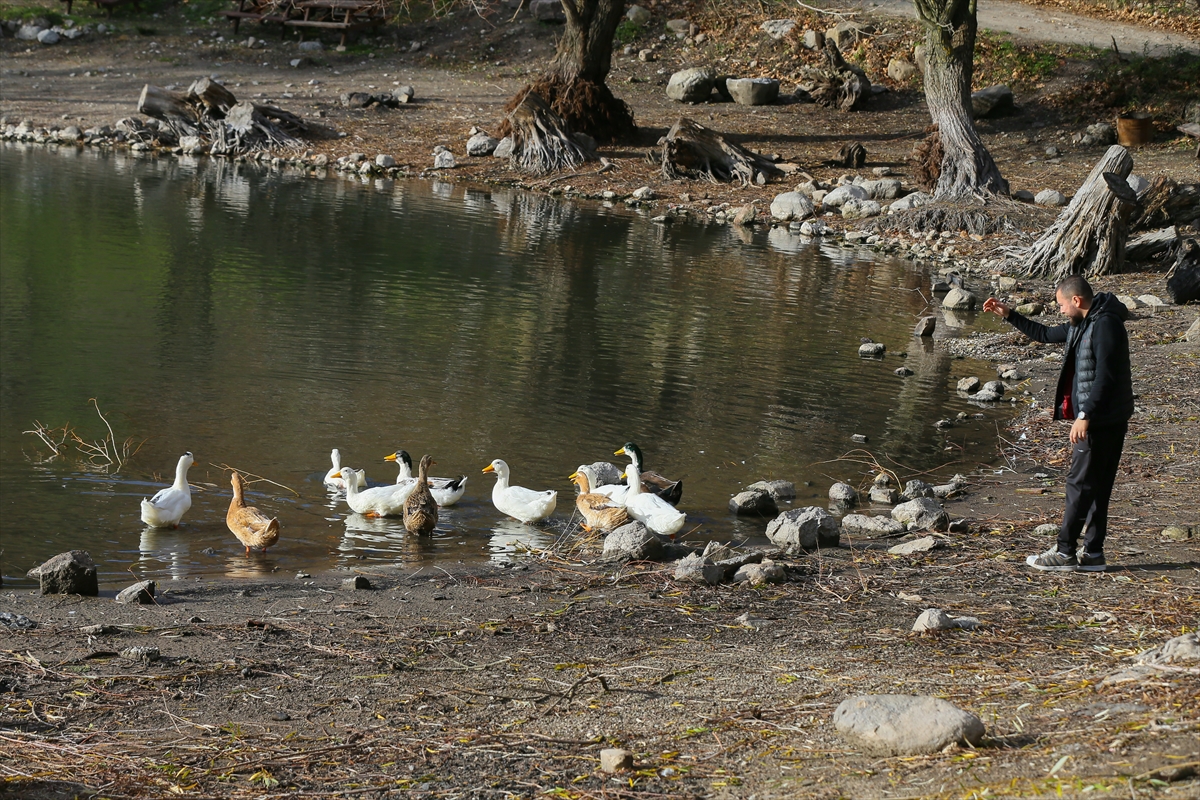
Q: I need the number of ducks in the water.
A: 11